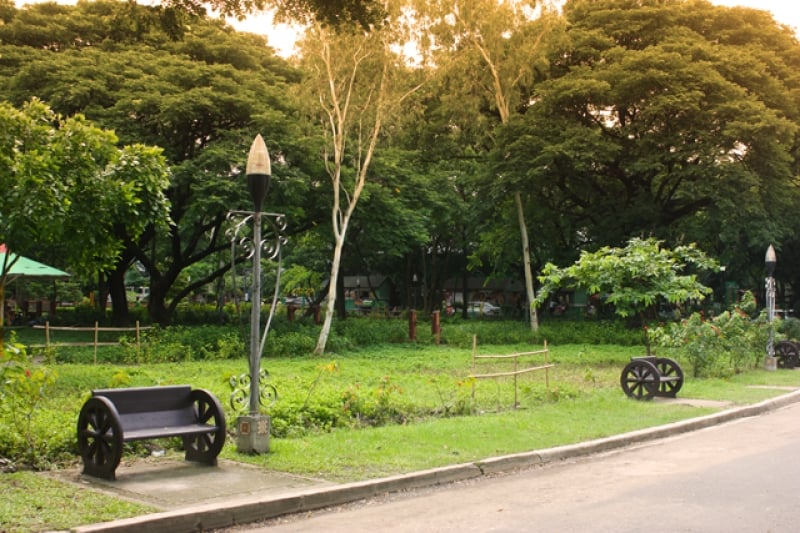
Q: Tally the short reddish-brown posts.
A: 4